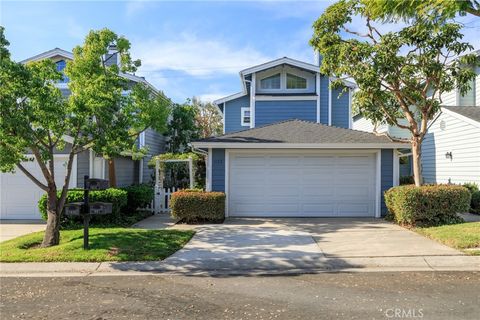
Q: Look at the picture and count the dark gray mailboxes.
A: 3